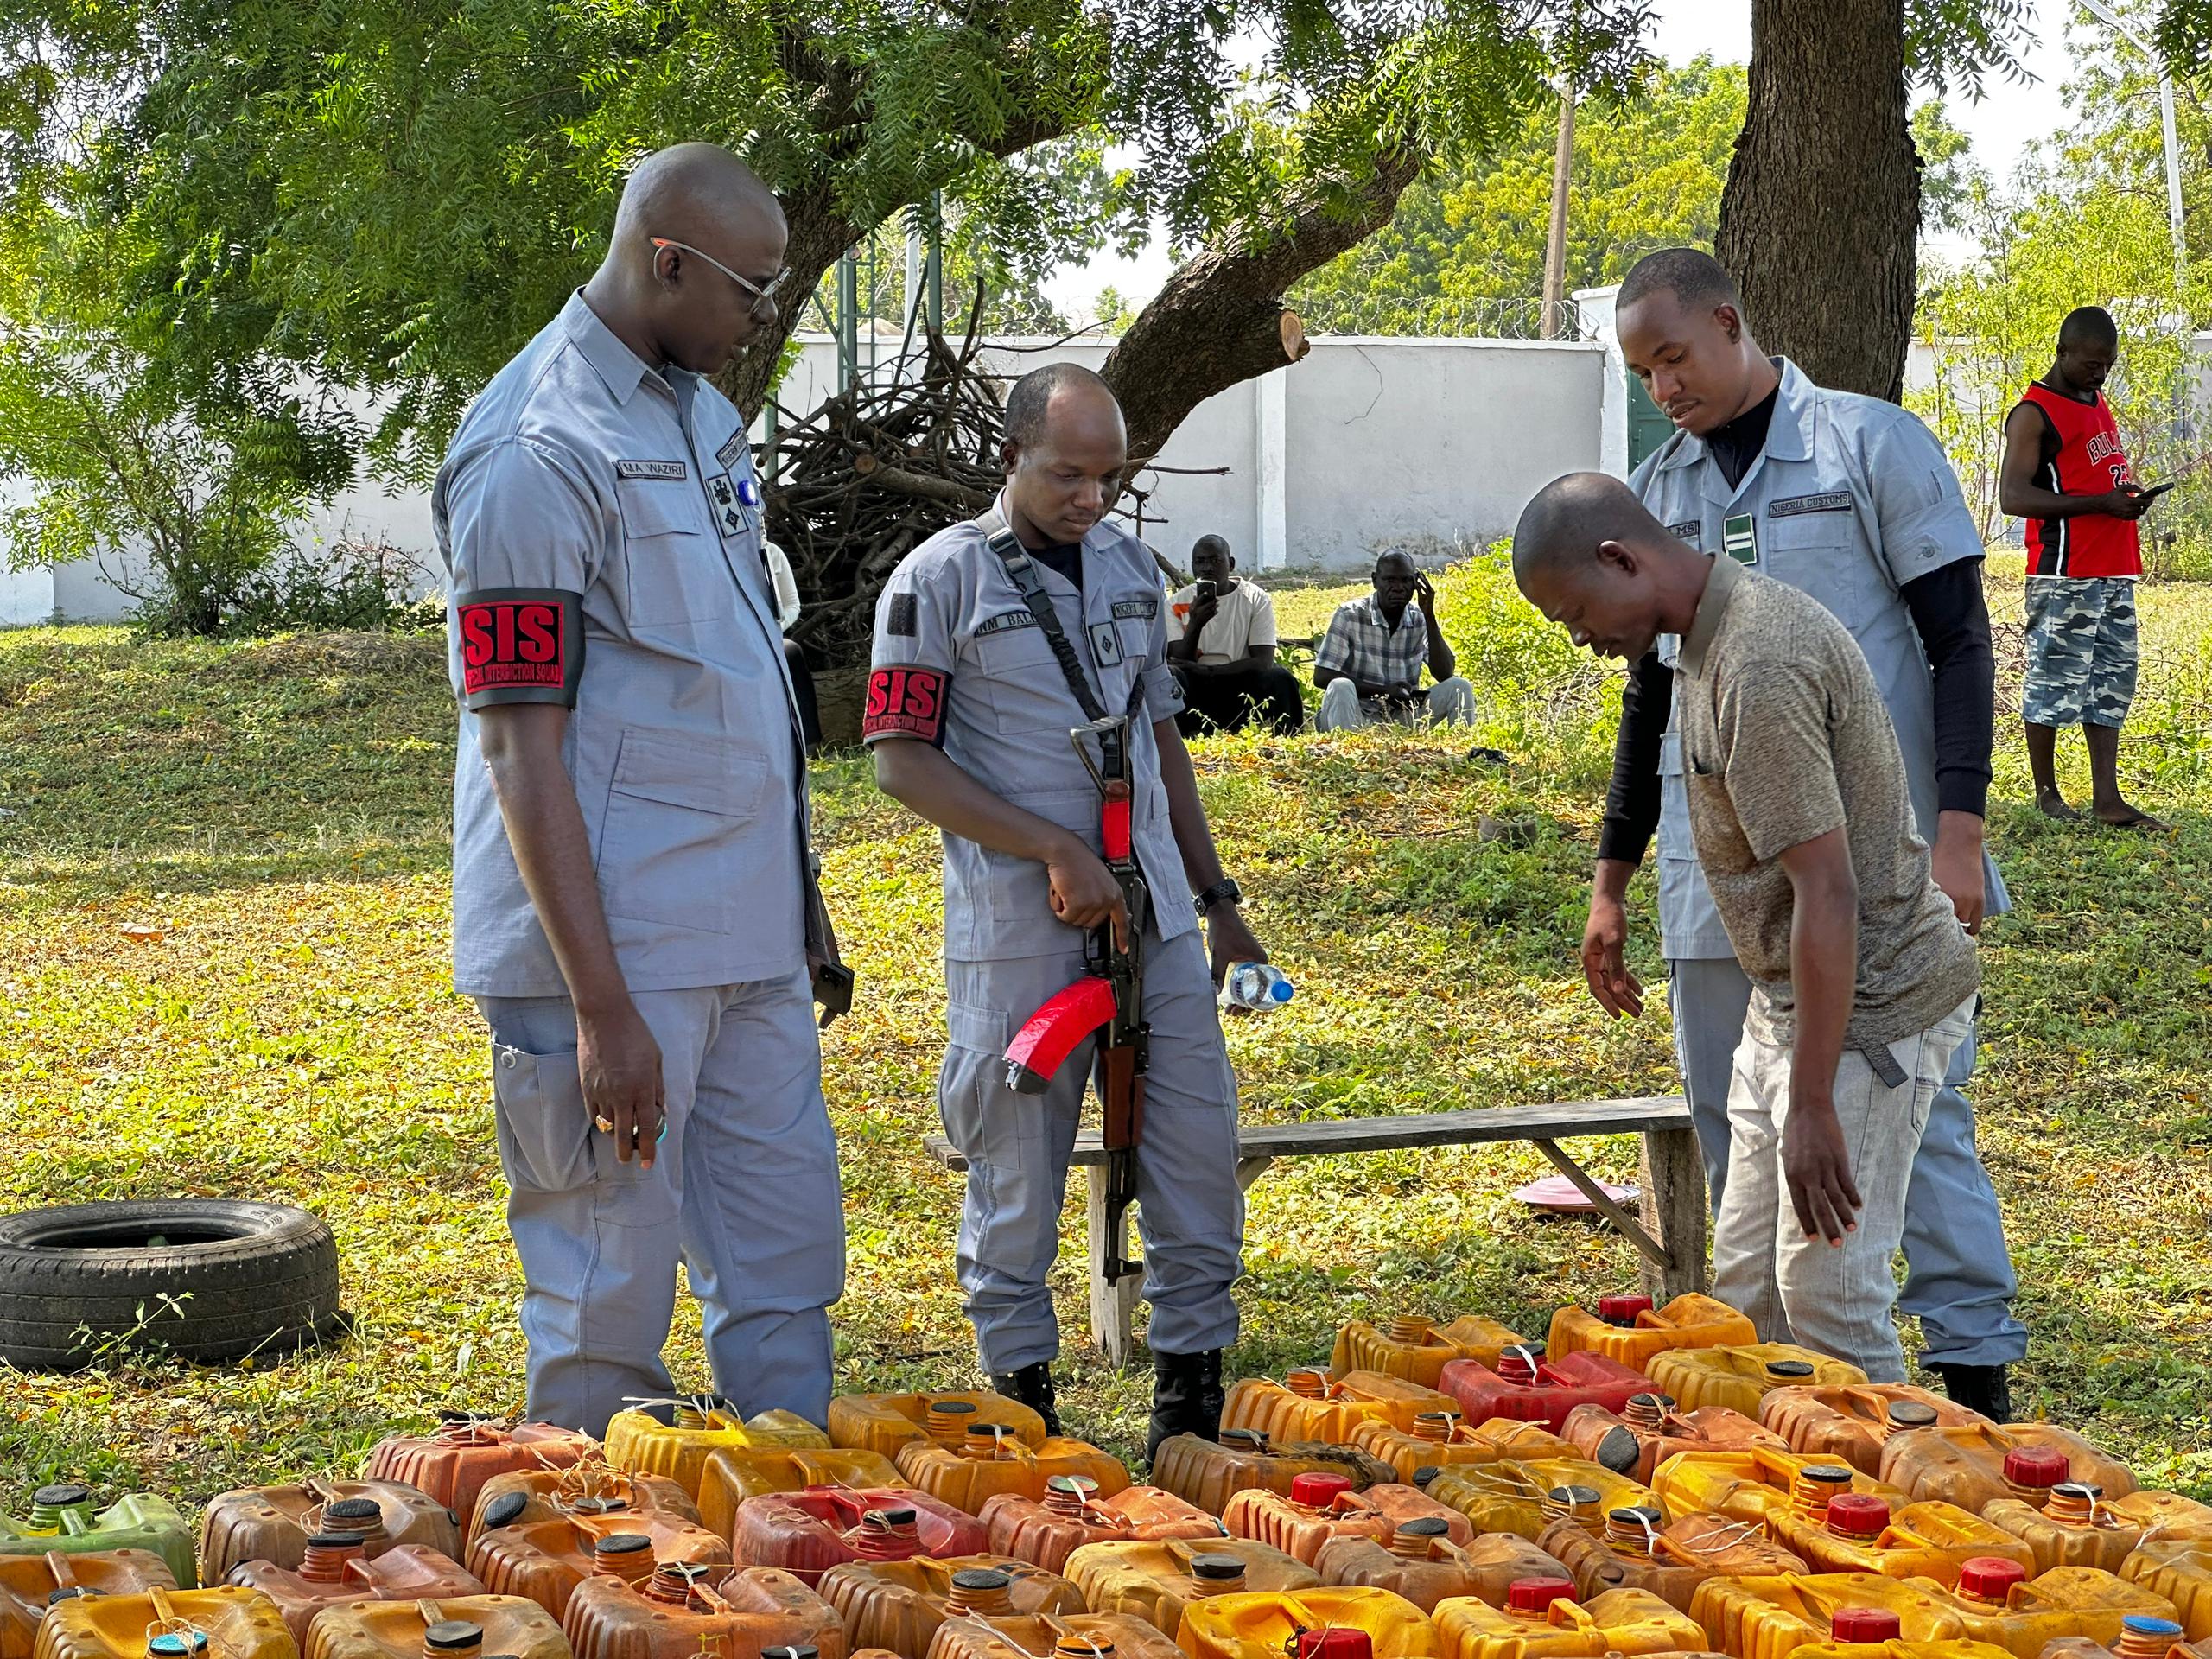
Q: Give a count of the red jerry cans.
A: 2